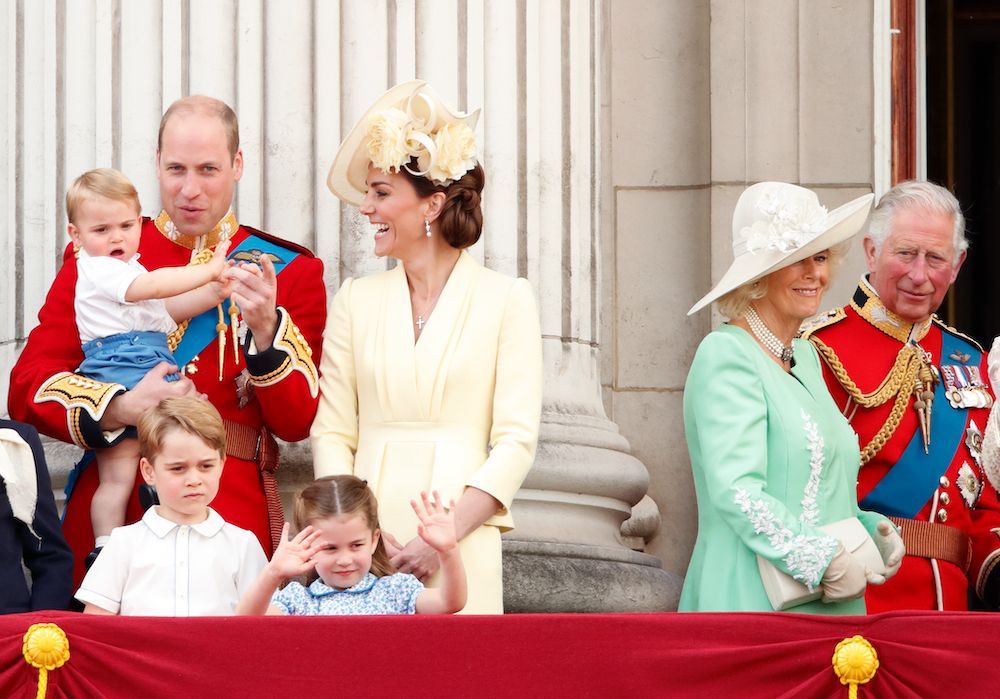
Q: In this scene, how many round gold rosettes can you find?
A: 2